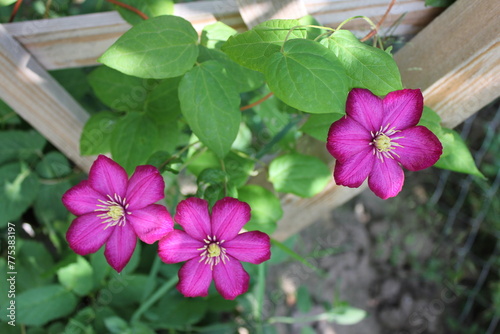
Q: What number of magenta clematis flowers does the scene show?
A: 3